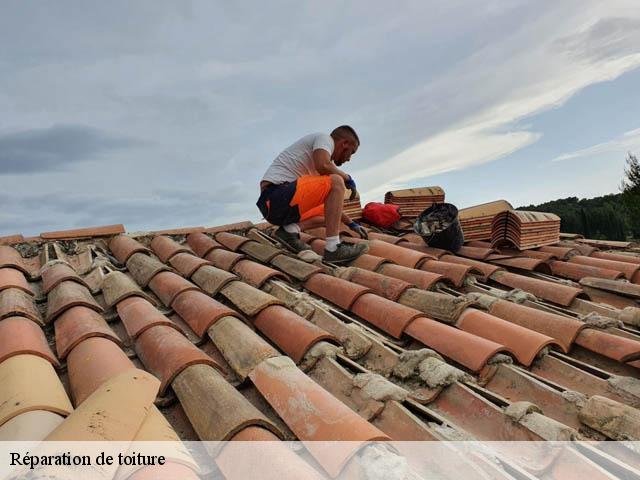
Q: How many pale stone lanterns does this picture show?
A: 0